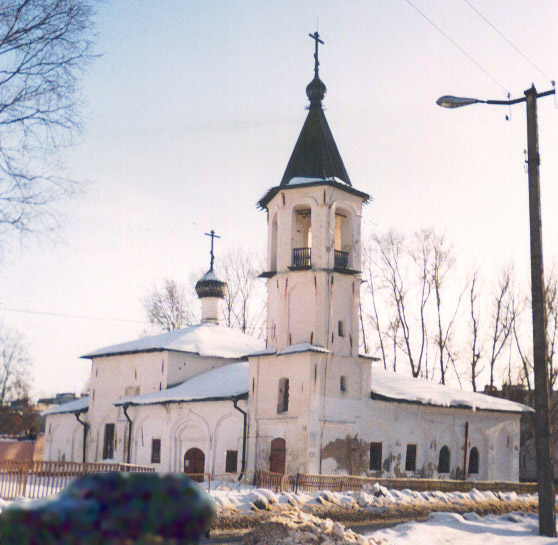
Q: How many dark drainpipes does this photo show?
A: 3